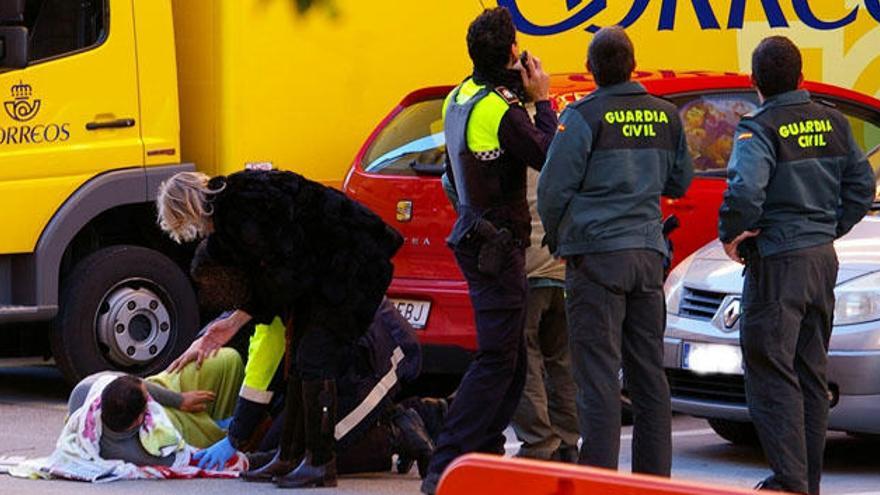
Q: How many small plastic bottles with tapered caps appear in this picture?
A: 0